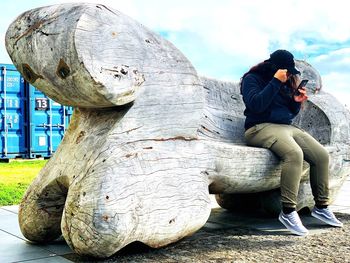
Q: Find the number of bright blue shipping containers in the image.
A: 2